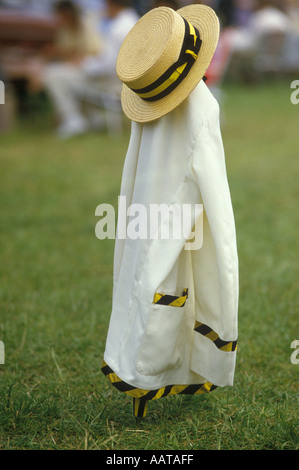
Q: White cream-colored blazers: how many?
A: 1